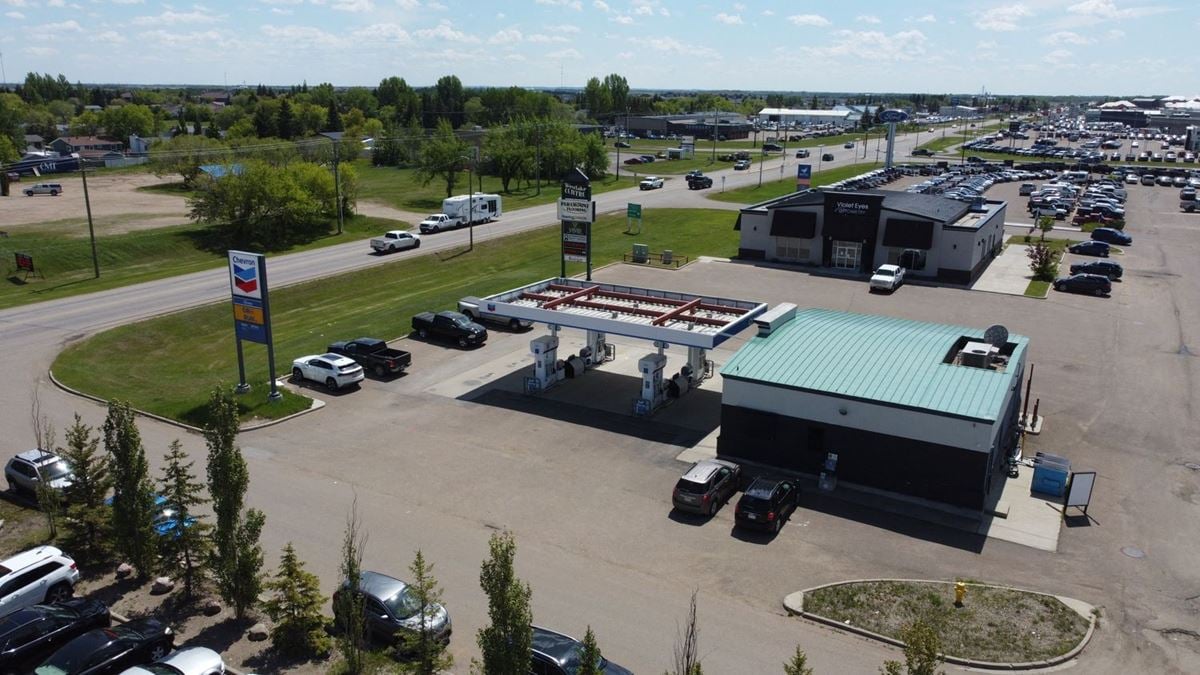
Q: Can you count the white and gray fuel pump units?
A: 4